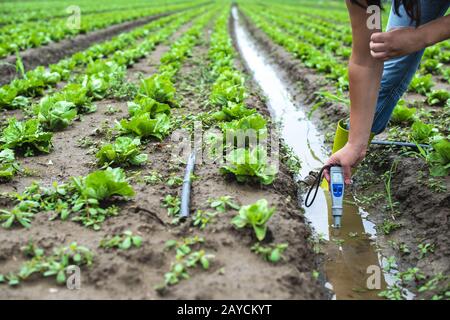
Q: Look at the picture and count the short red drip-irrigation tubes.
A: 0